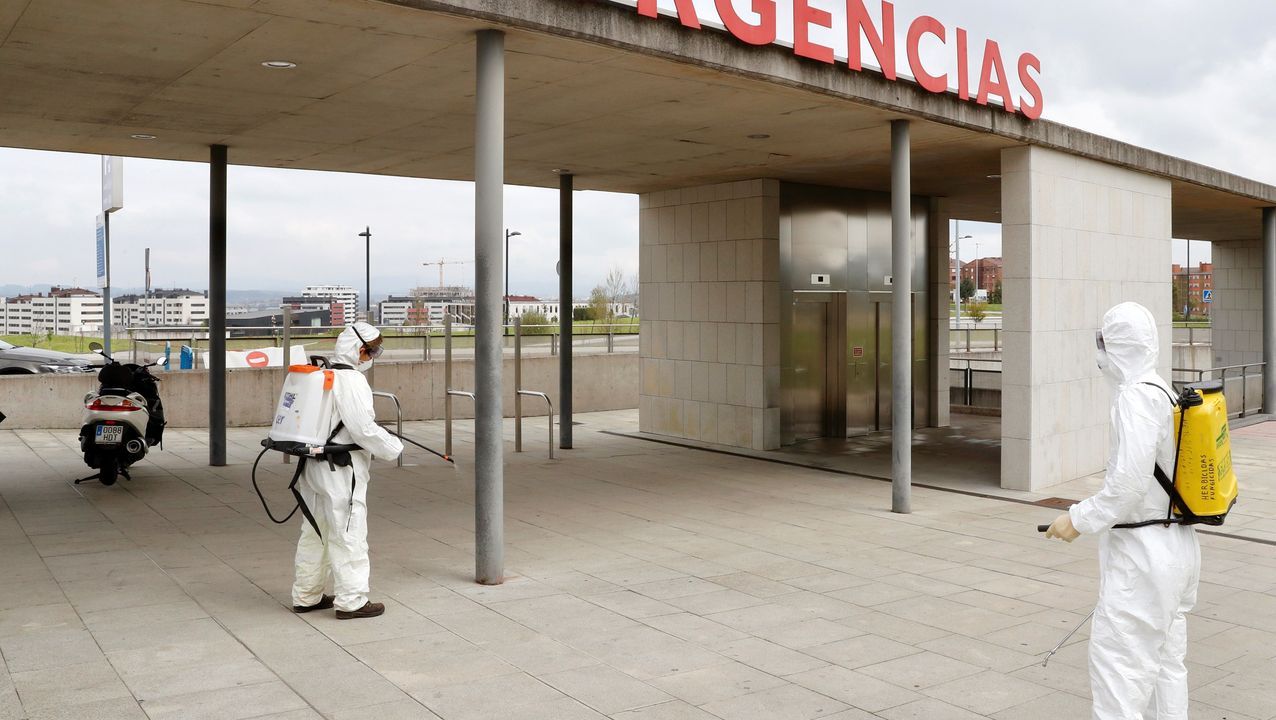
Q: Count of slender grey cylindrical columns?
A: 5